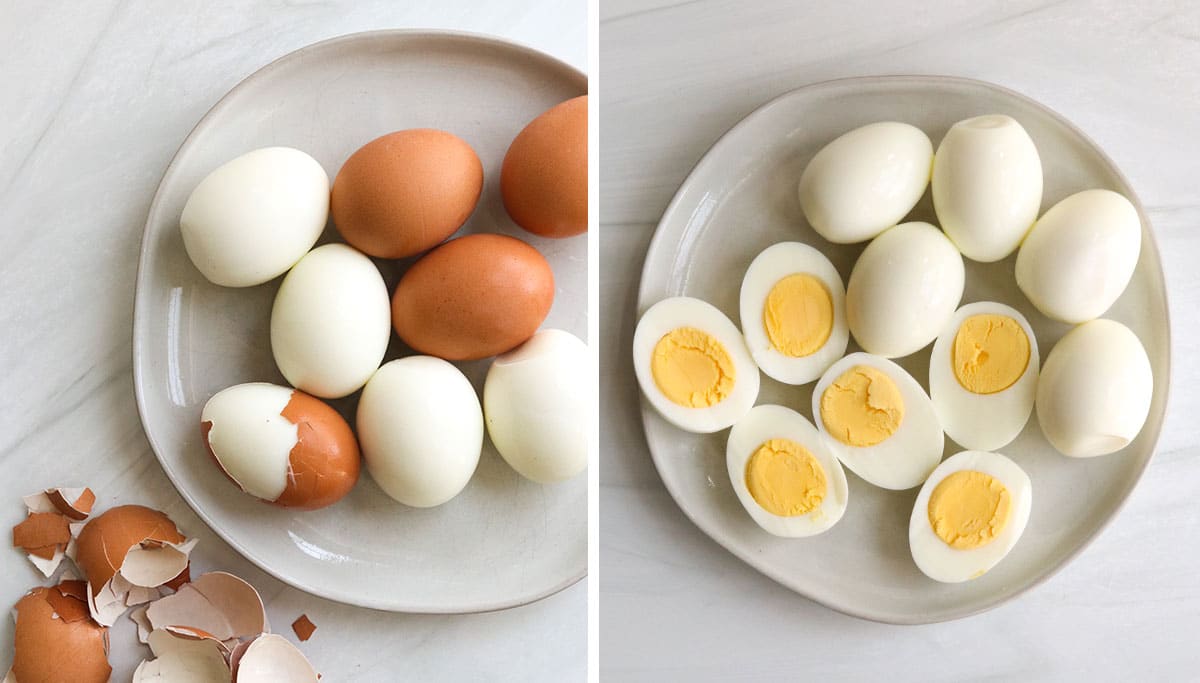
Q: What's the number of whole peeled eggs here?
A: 9